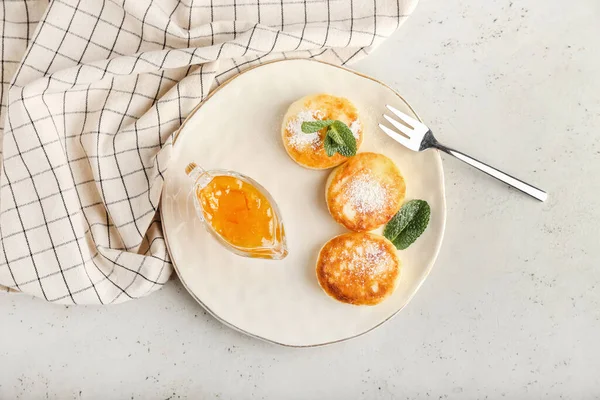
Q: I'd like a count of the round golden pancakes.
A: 3